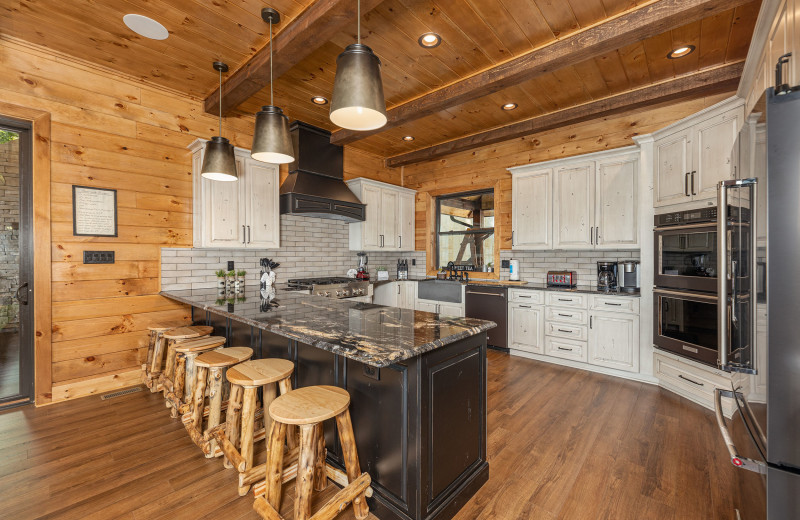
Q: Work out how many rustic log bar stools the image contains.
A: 6